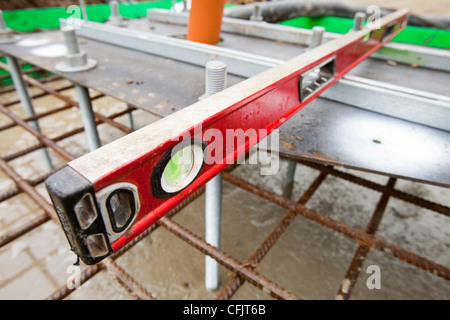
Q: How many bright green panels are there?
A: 2